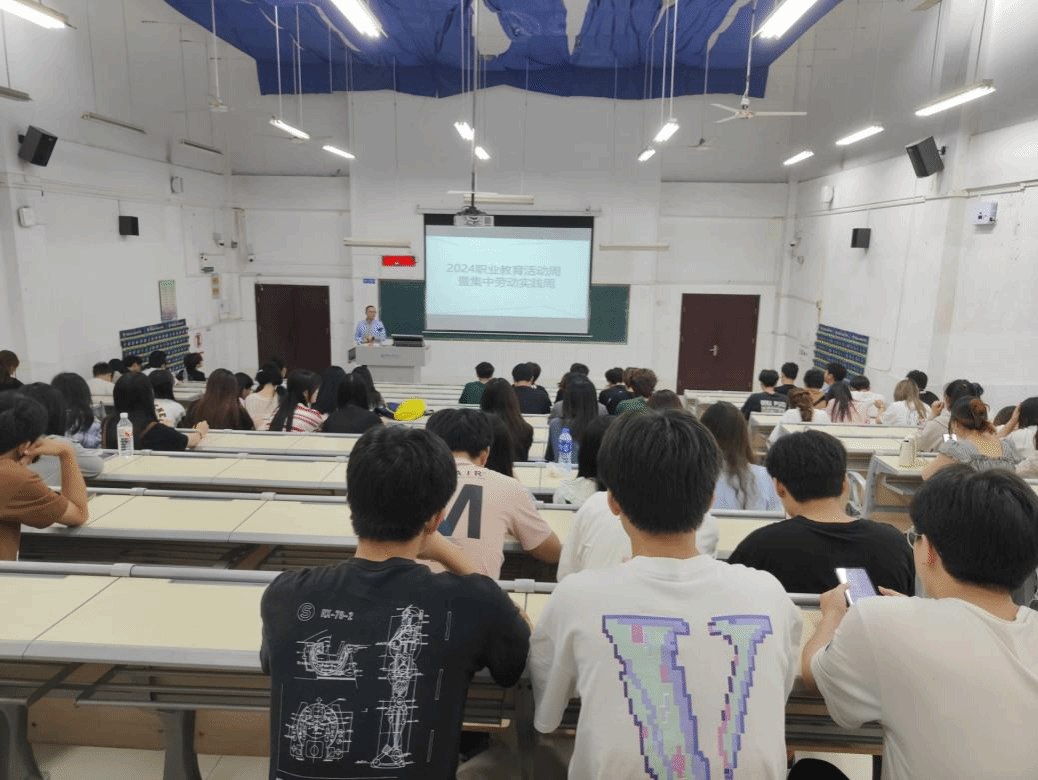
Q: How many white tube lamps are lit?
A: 12